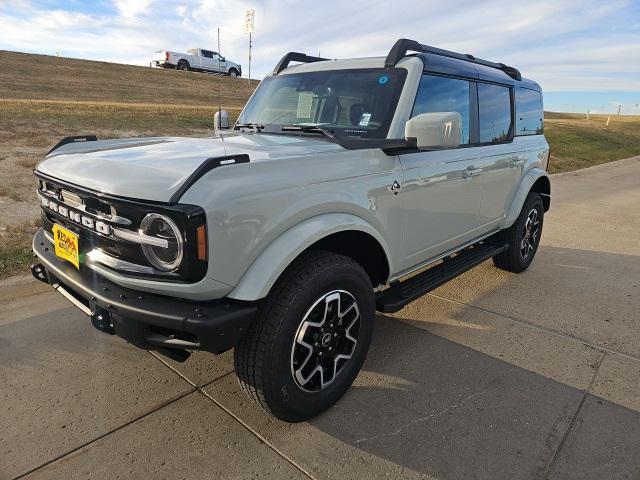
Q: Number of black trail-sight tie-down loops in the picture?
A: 2